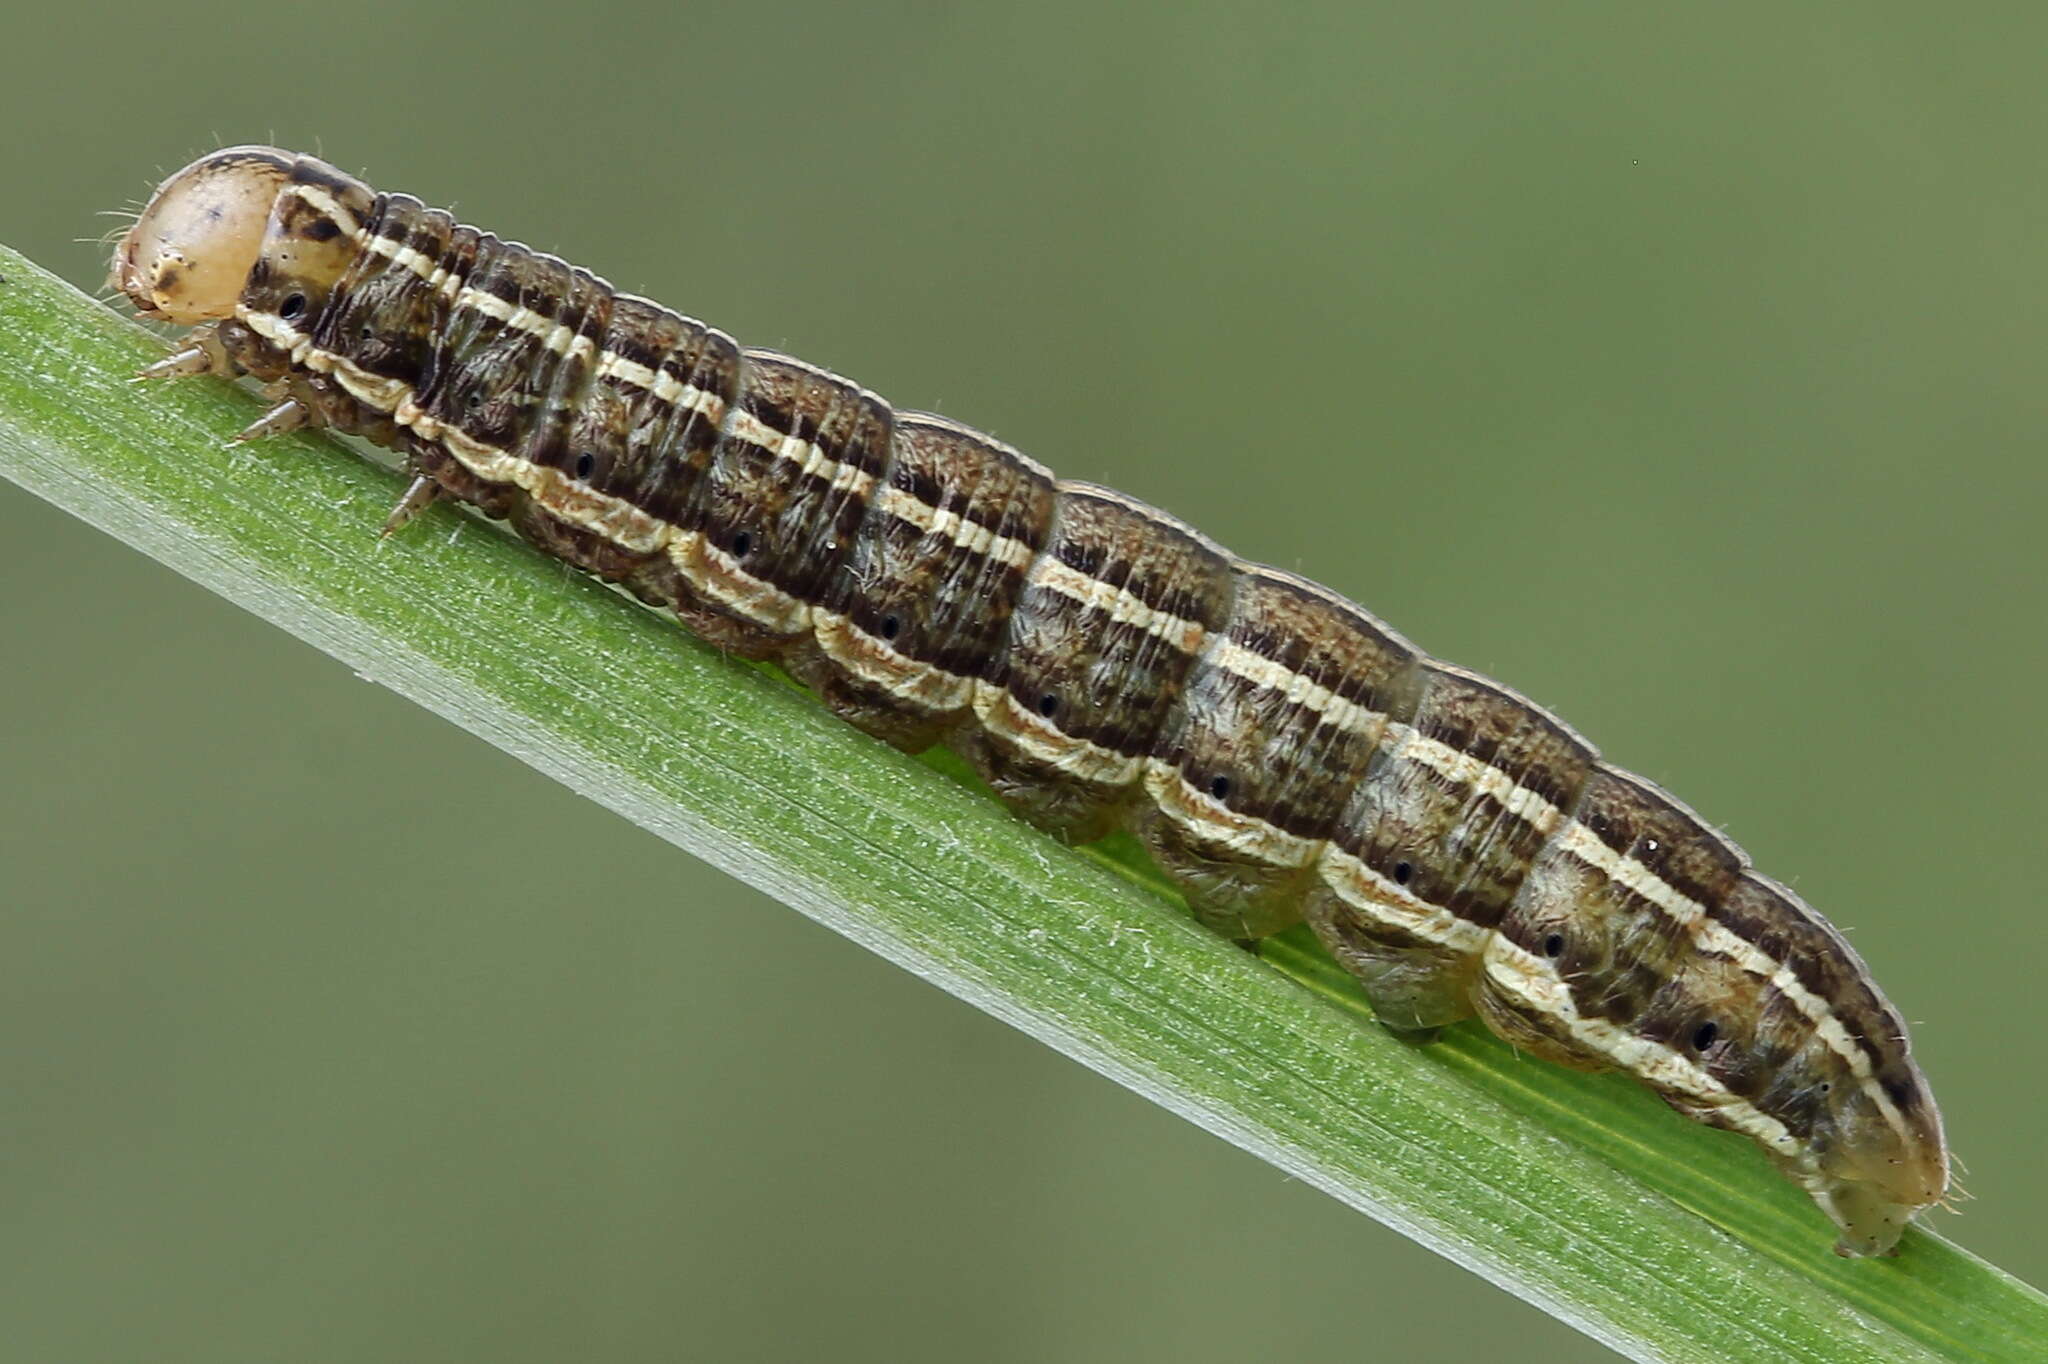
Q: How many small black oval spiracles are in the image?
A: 9